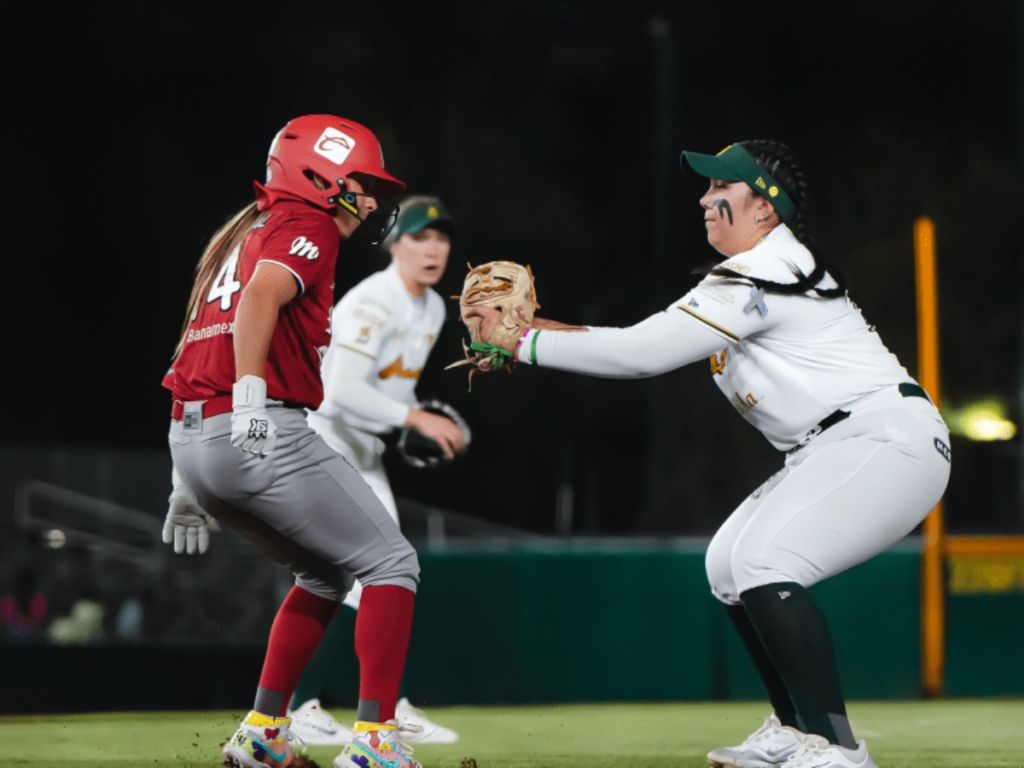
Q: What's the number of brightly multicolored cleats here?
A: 2